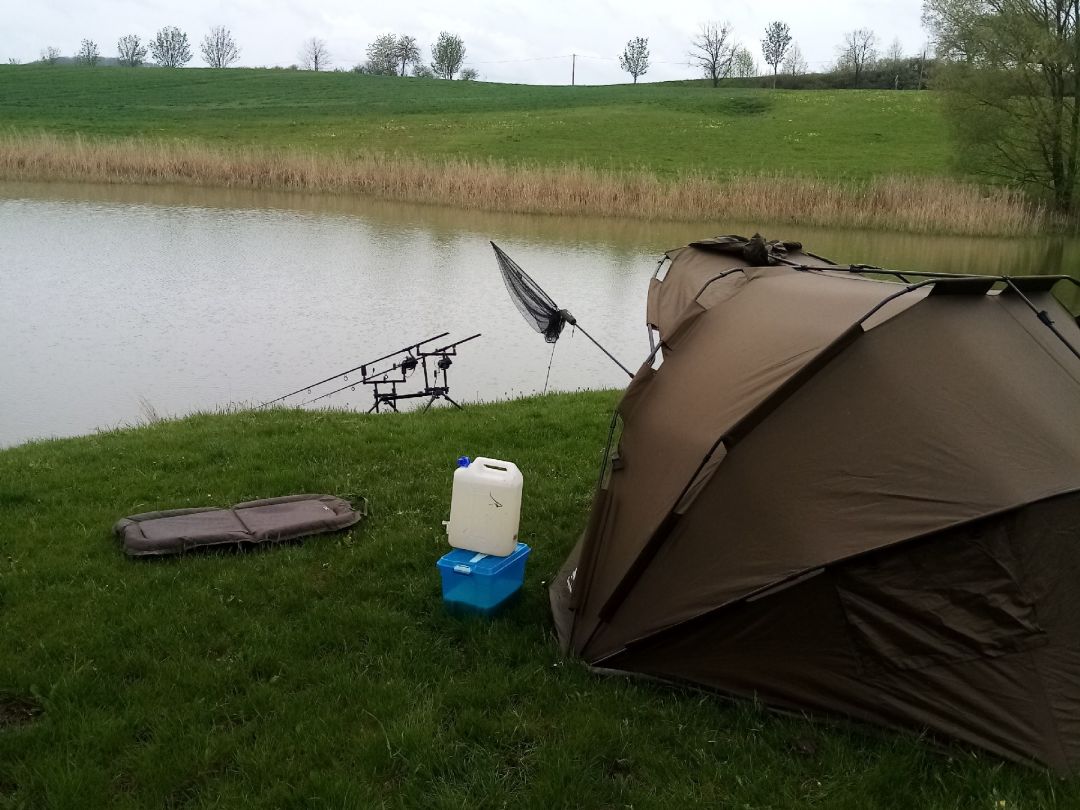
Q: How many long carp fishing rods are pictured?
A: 2